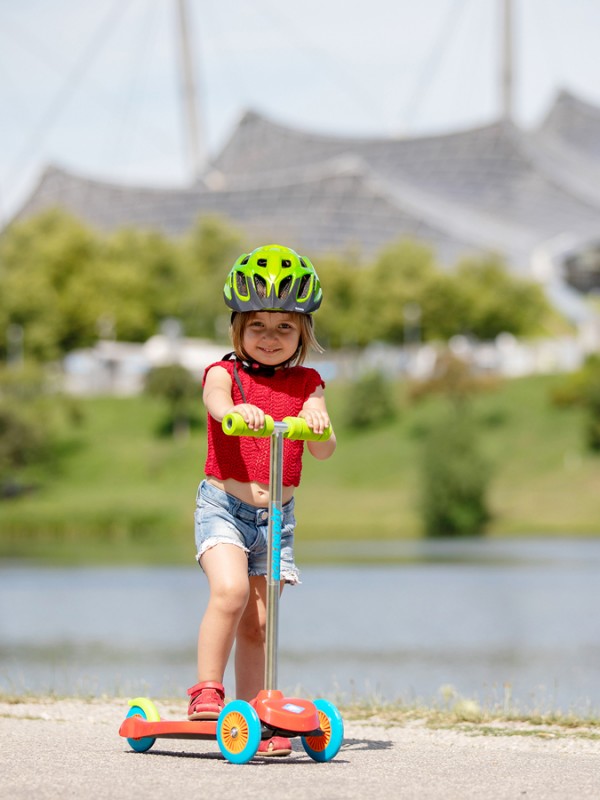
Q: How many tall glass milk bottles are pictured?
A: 0